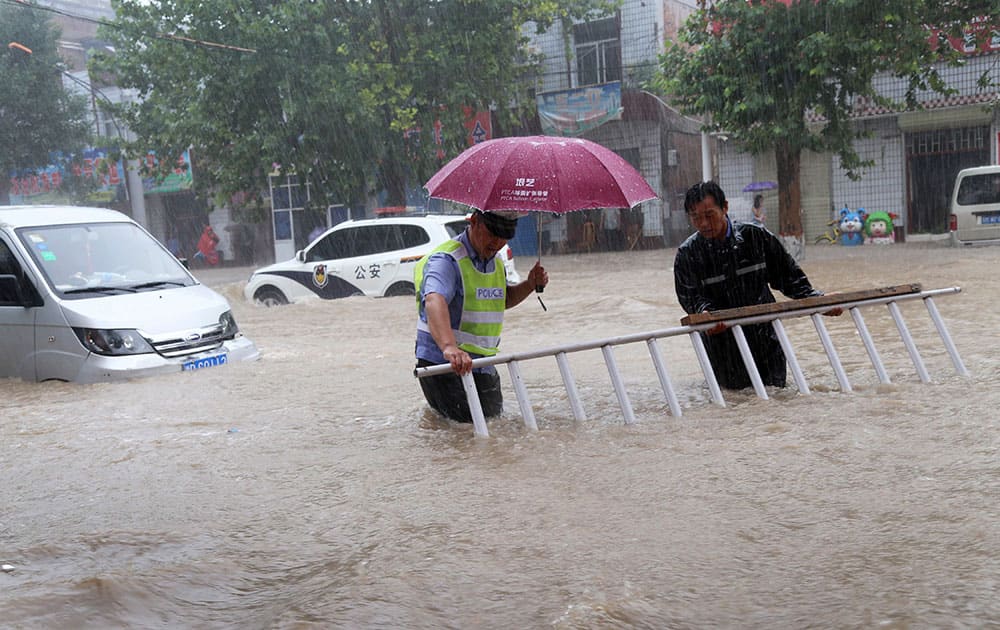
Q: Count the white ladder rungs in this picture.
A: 12